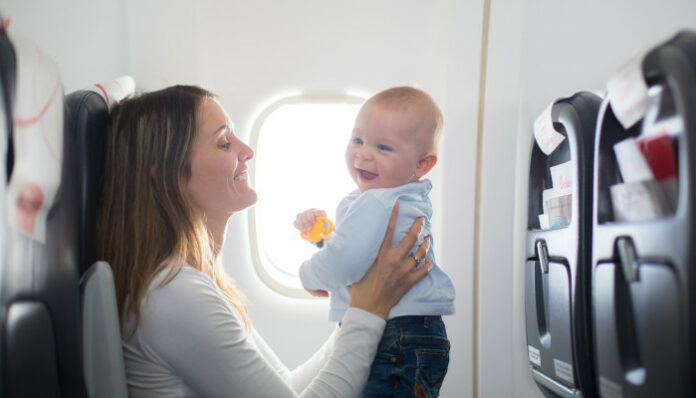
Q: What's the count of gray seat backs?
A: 2